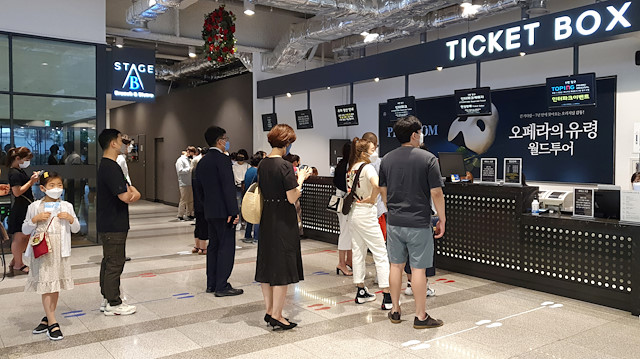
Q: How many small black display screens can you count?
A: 6